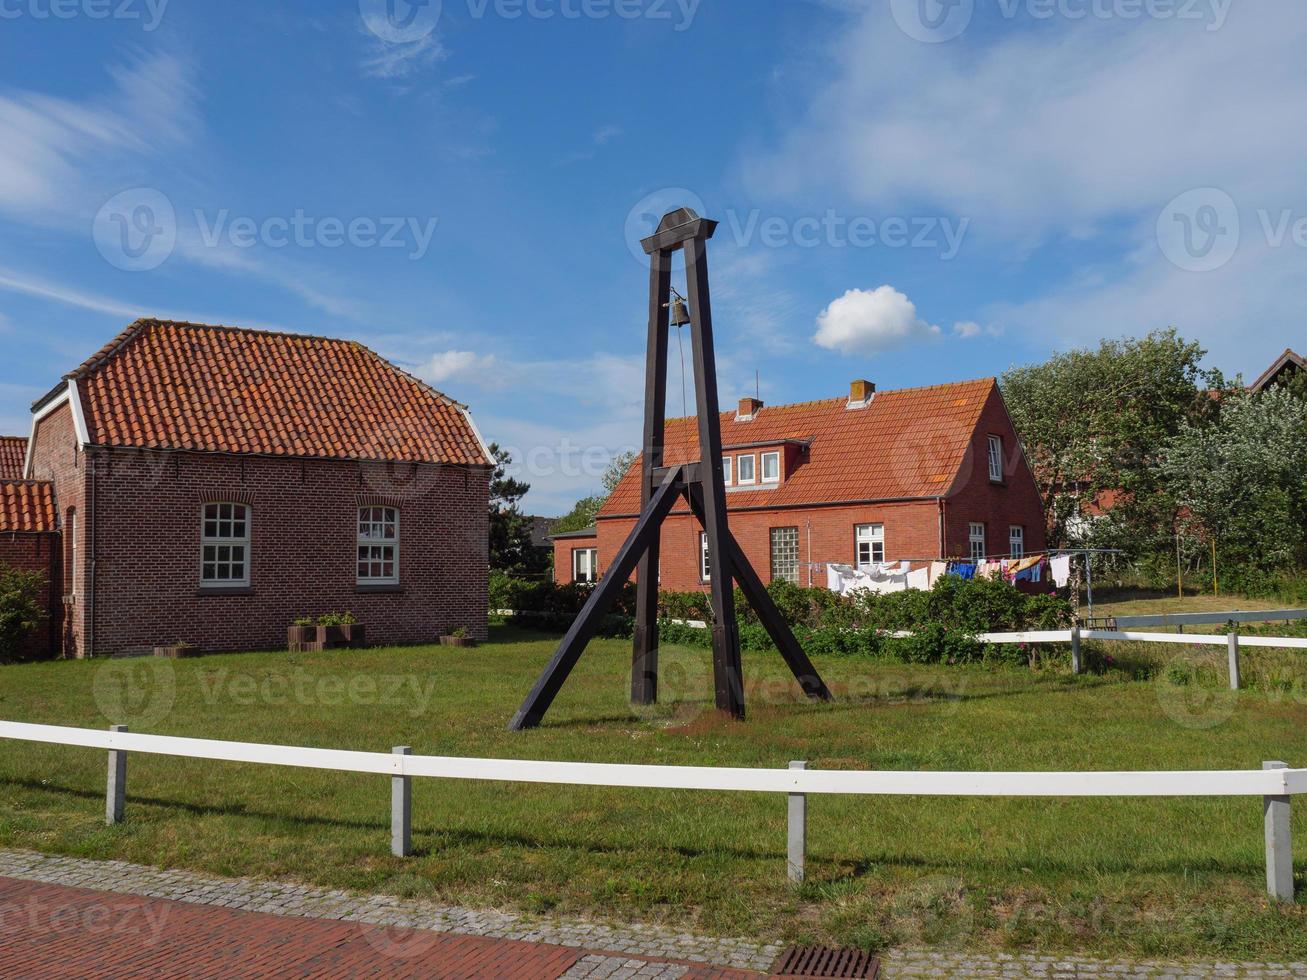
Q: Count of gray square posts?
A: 6